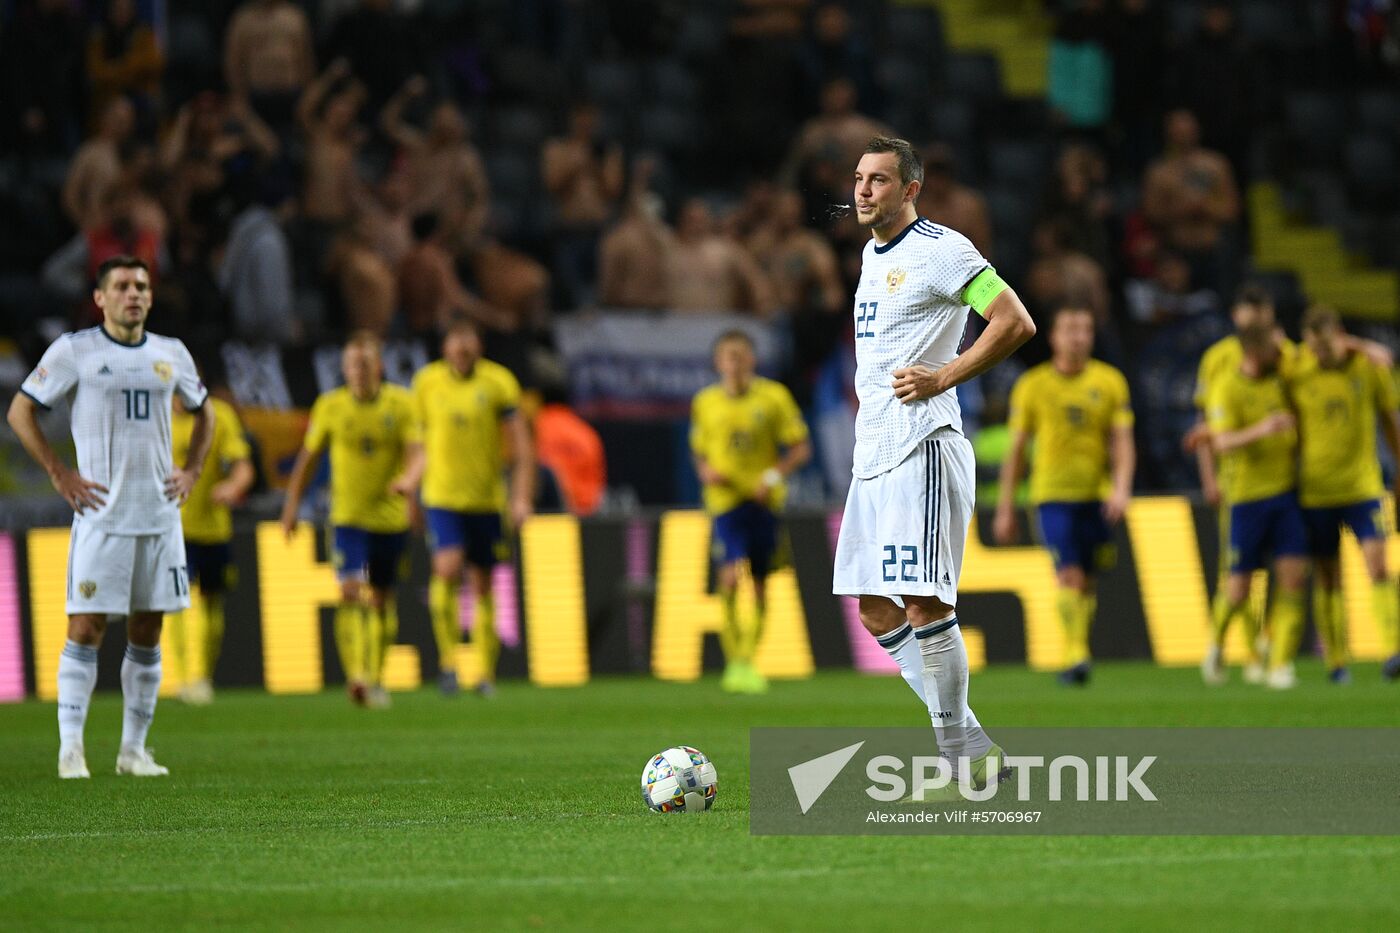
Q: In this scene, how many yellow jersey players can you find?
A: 8